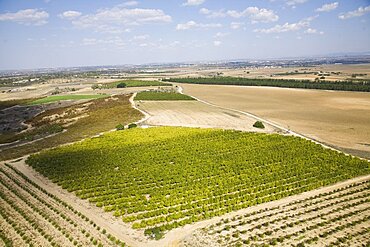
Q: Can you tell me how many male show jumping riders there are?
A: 0